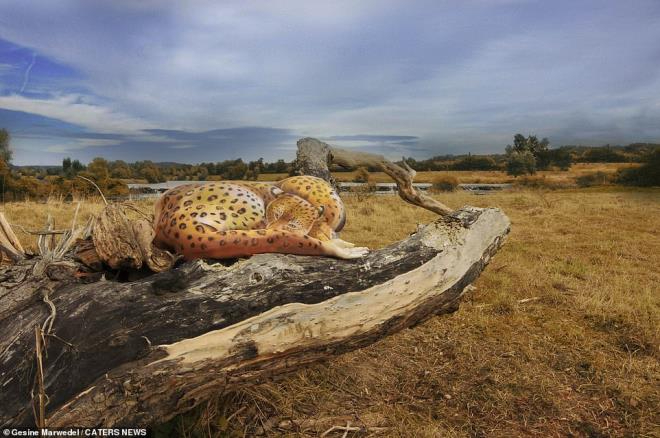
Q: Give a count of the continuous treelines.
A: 1